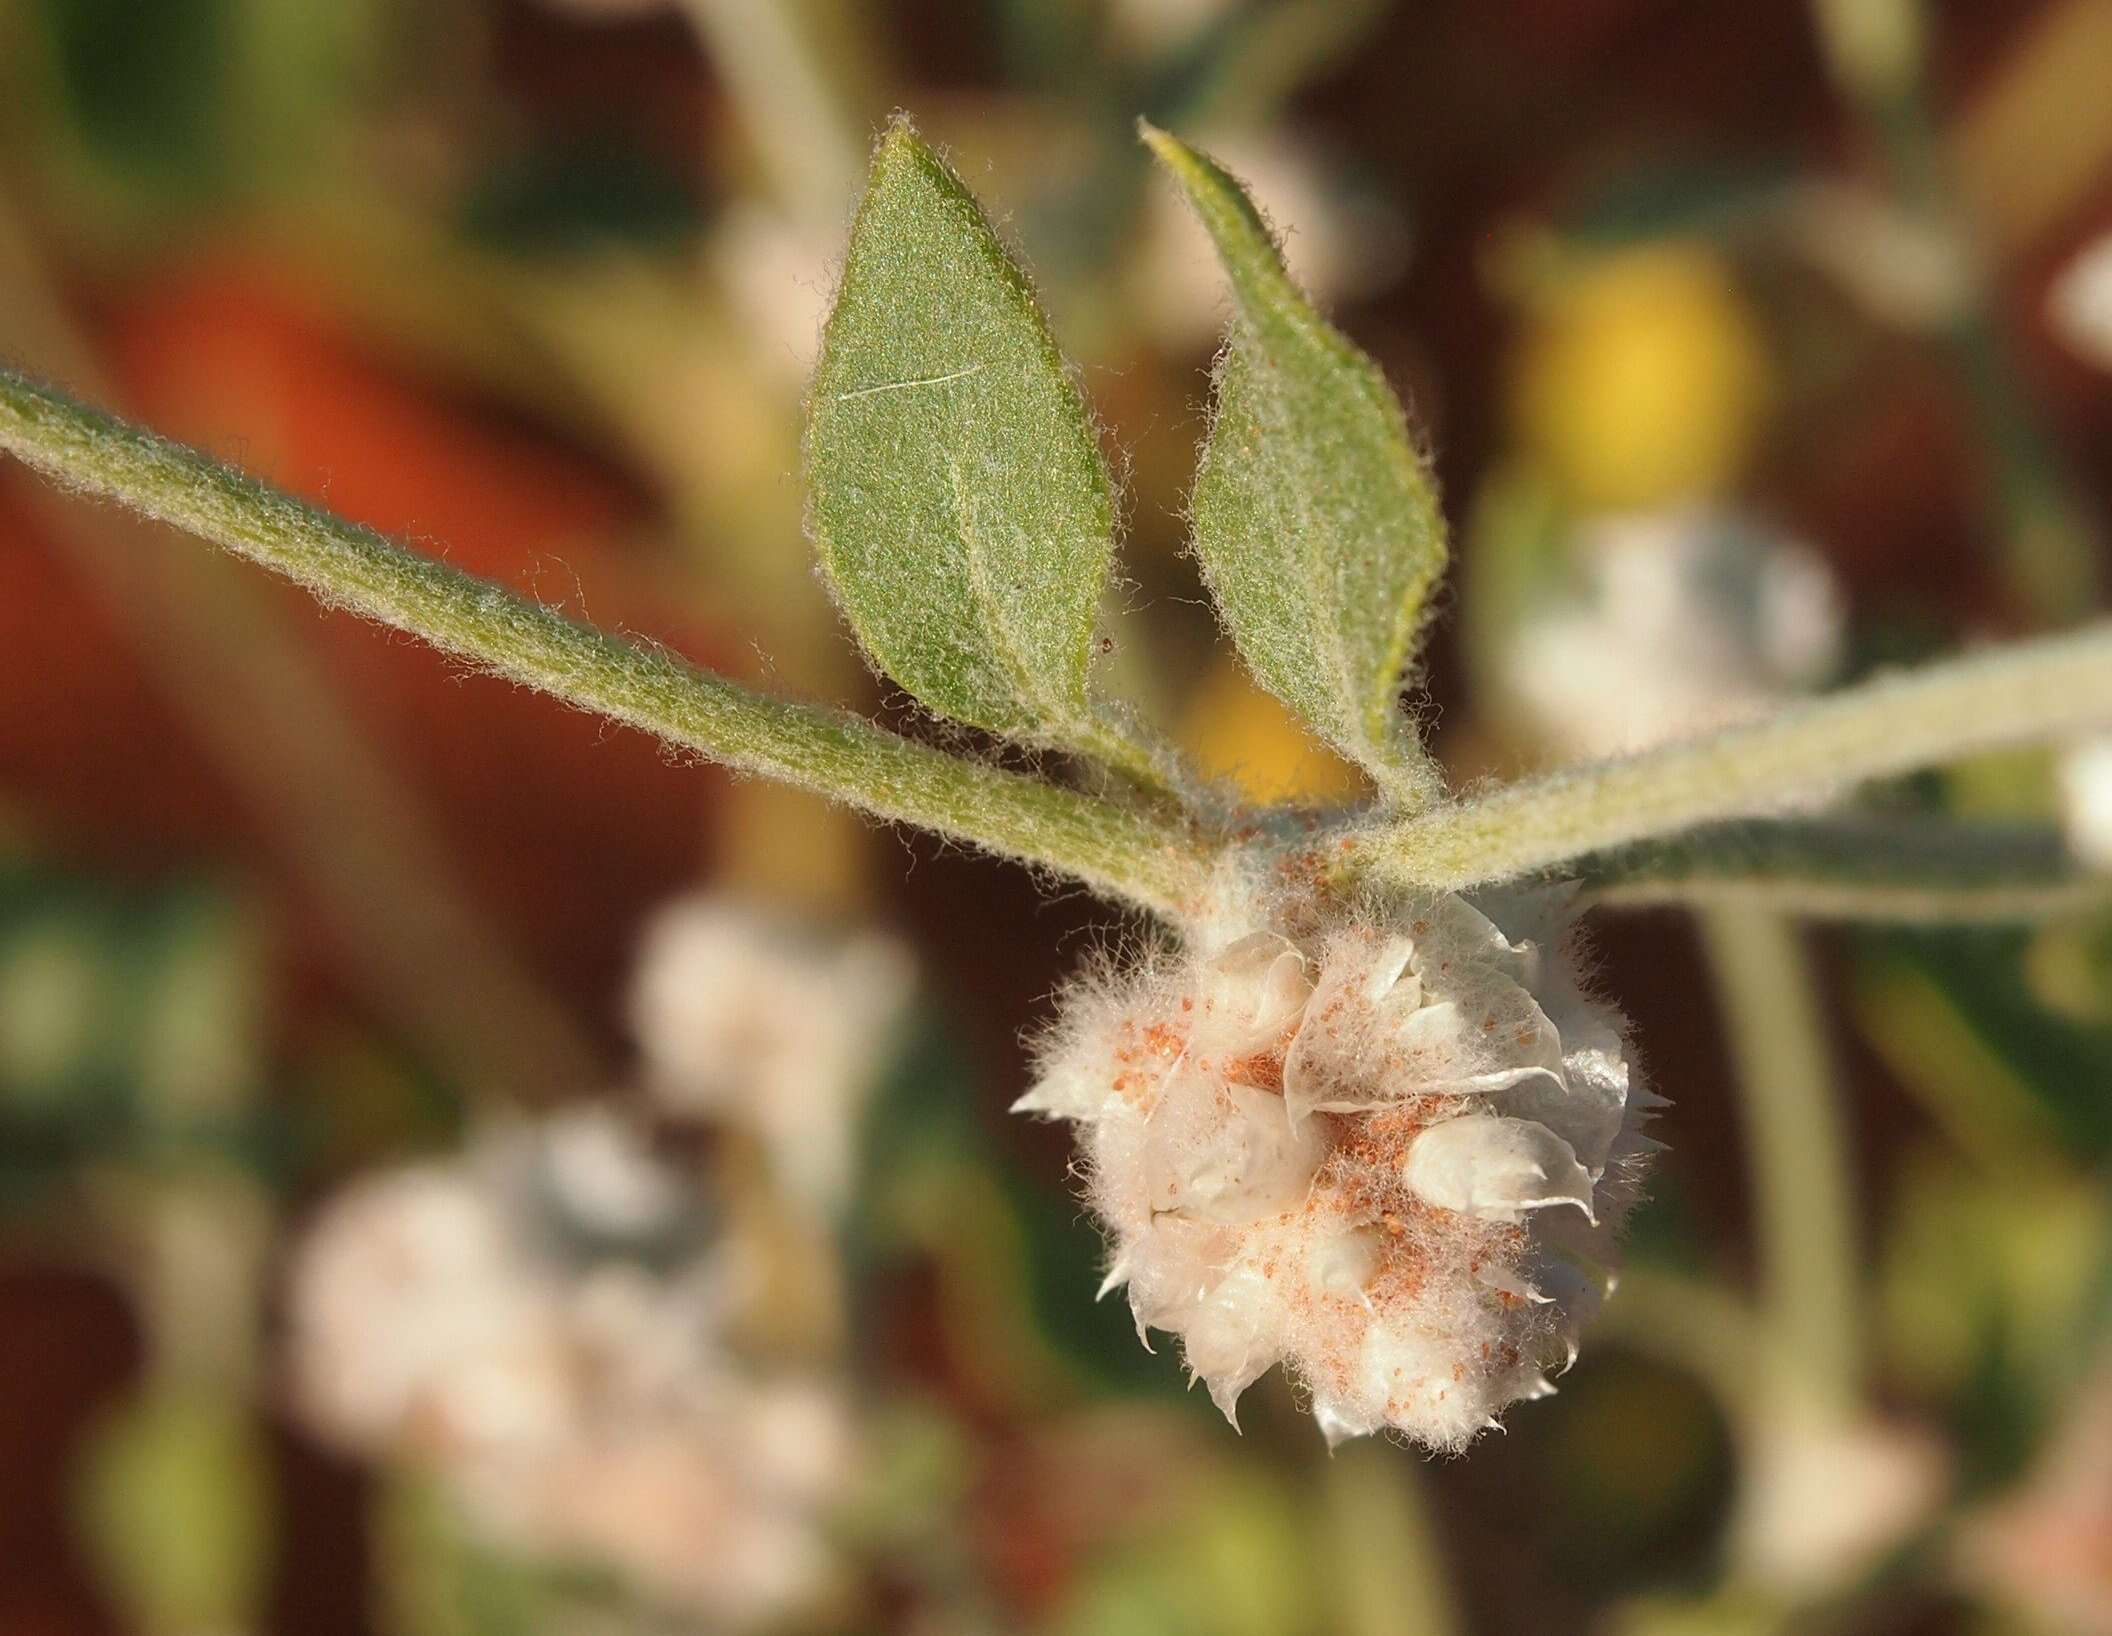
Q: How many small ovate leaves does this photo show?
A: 2